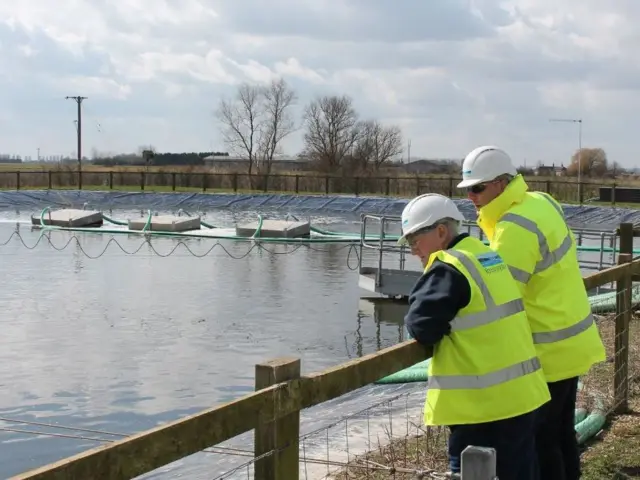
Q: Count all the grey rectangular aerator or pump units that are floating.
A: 3